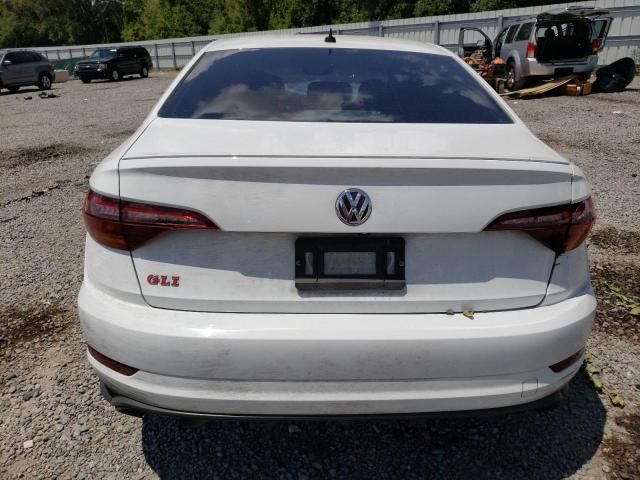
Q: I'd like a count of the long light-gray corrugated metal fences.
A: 1